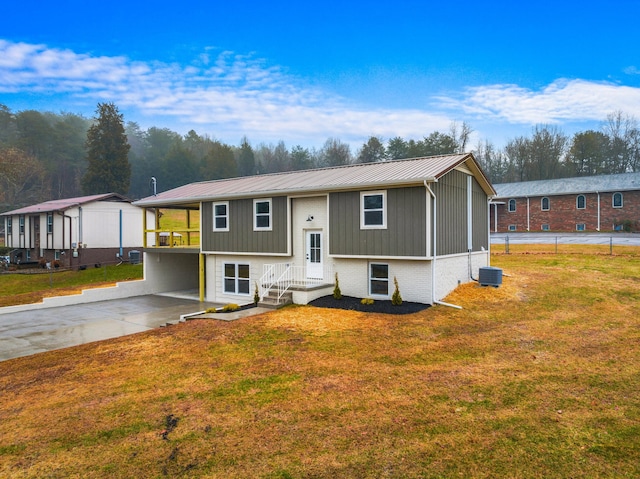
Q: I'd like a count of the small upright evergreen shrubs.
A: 3